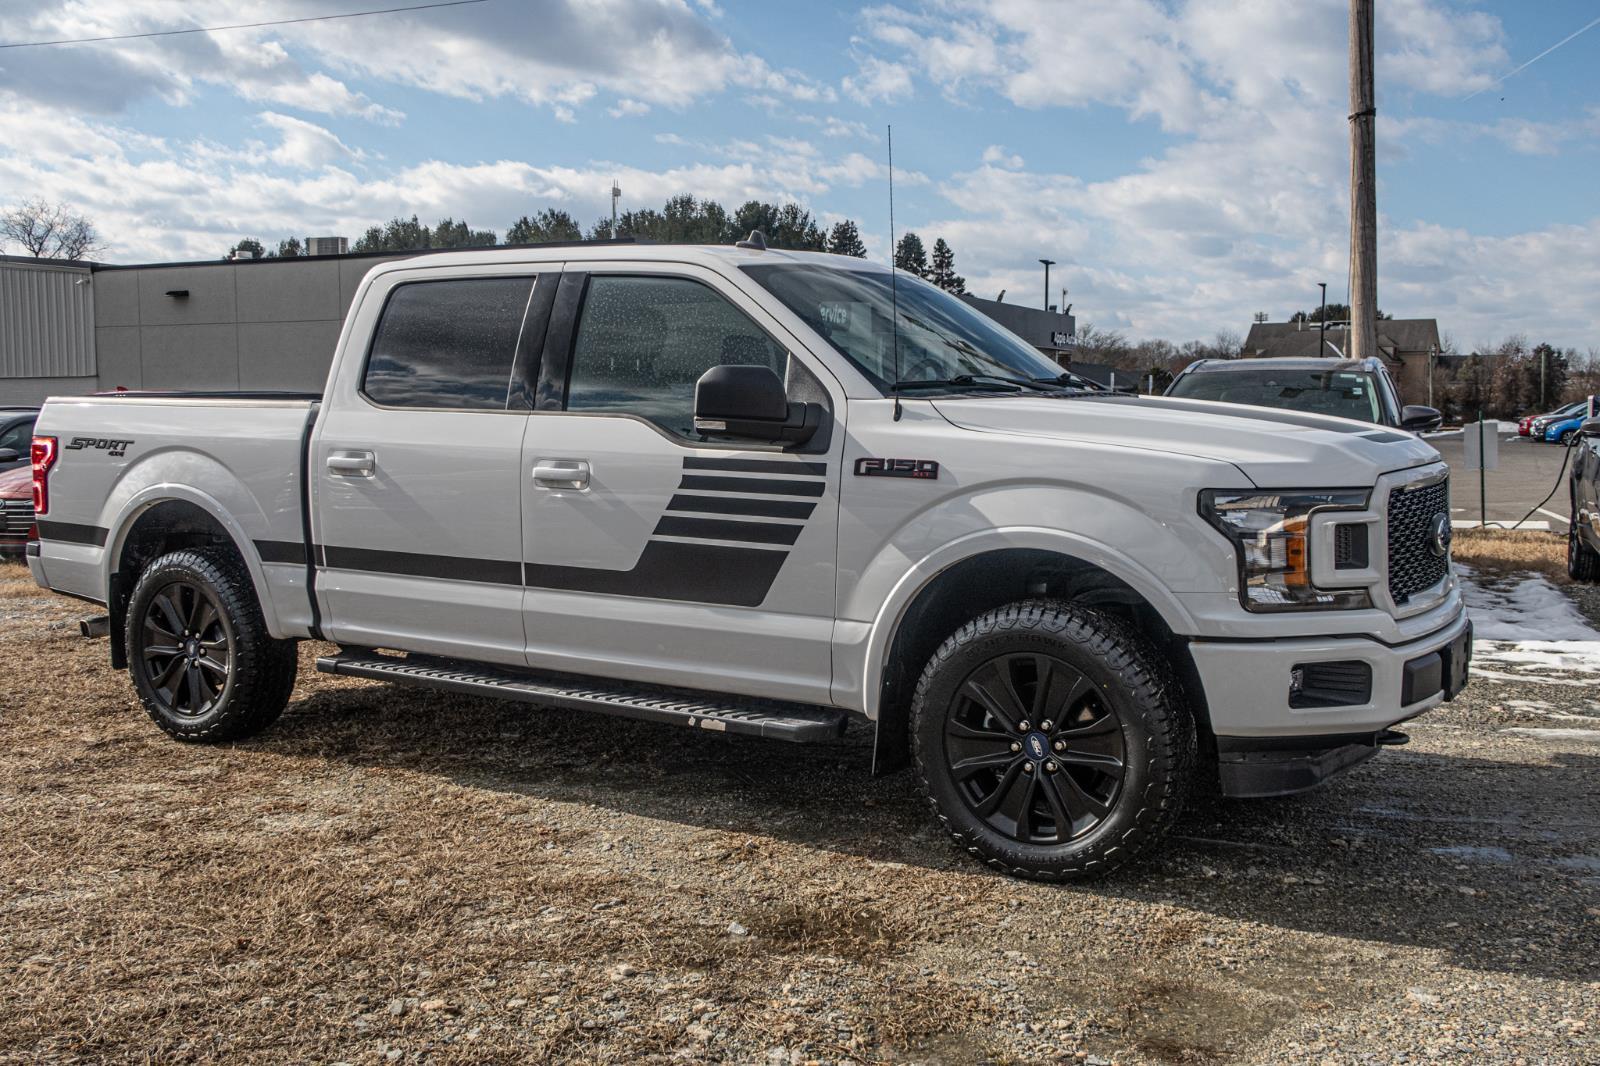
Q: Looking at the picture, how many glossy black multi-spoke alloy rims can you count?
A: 2